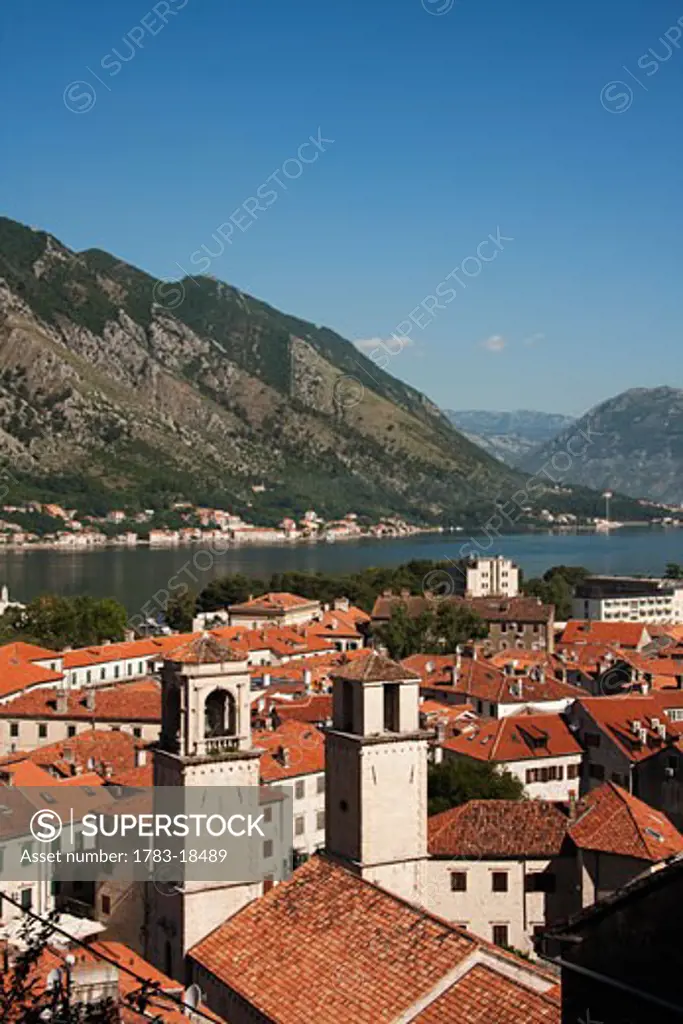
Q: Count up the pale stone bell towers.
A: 2